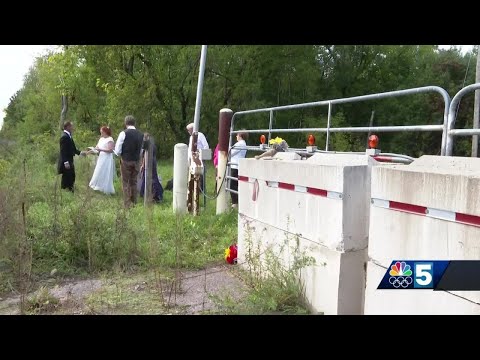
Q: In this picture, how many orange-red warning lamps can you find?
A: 3